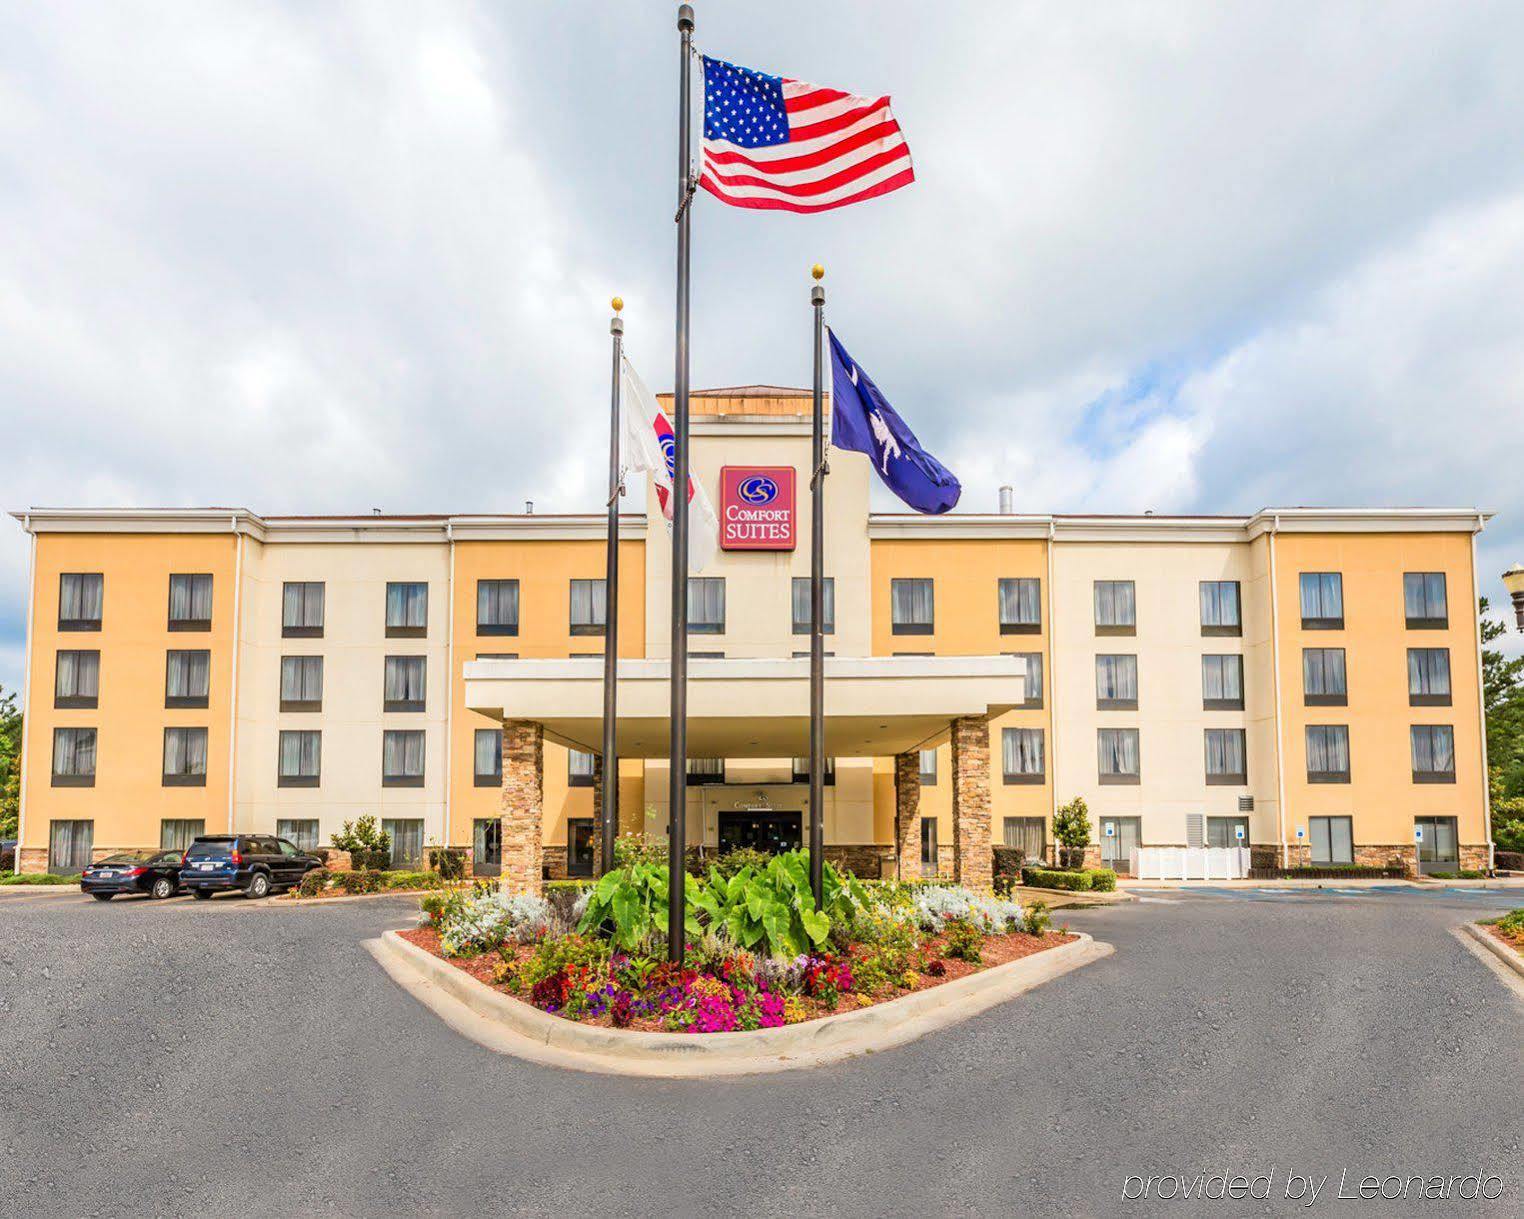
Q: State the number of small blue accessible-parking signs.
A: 4